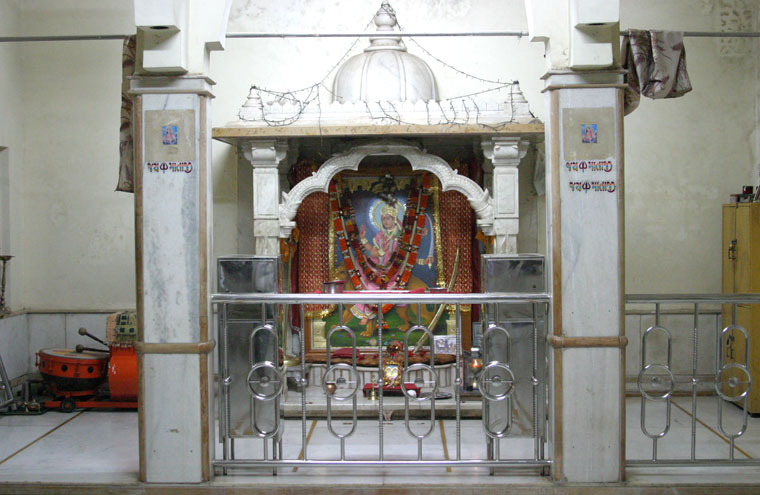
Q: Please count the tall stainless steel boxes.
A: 2